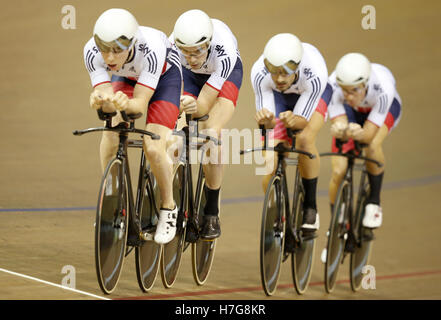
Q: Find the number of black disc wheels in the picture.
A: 8